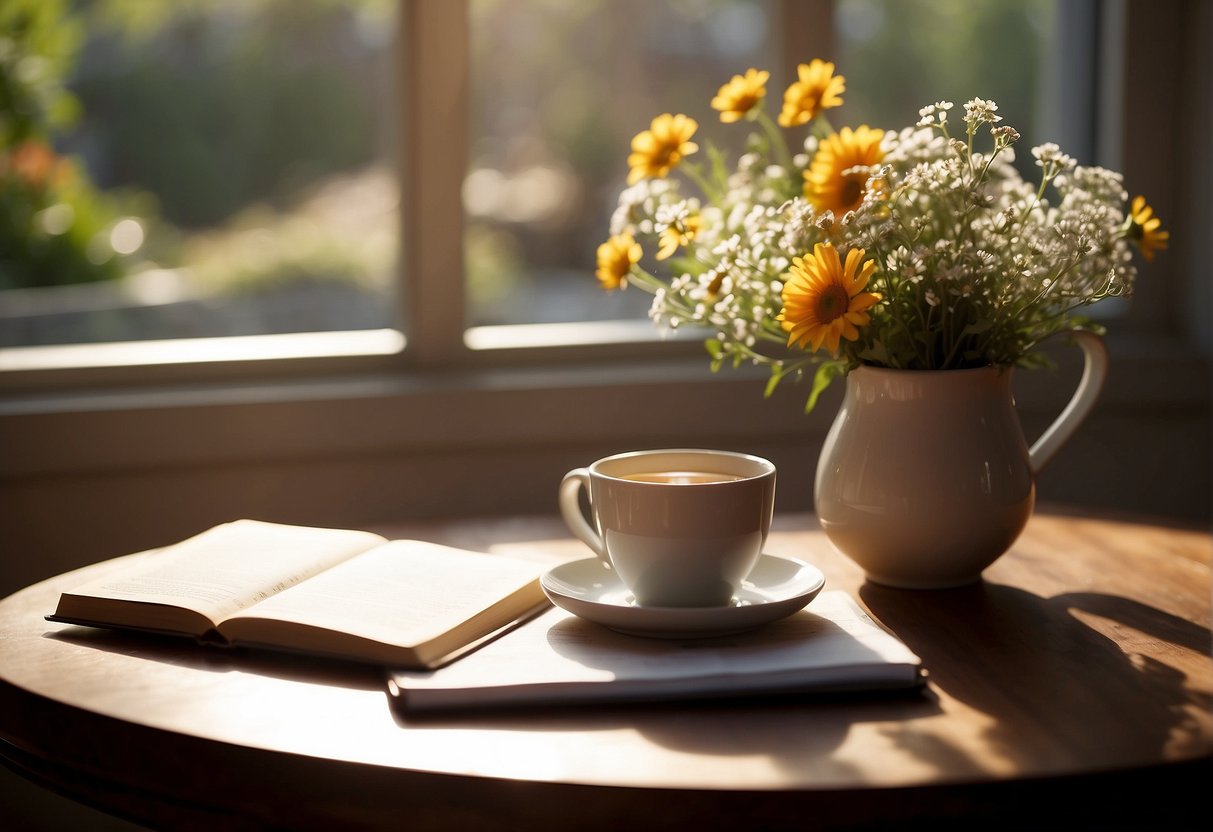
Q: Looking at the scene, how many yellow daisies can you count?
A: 8